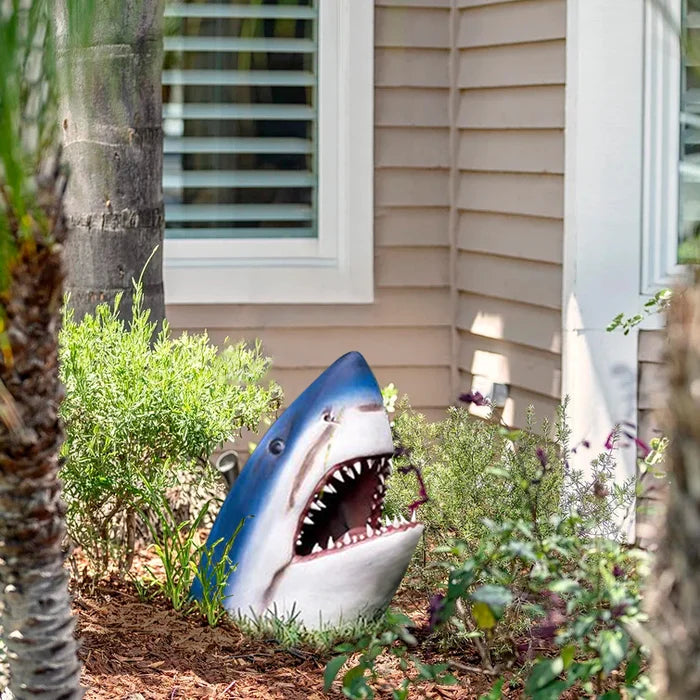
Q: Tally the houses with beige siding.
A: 1